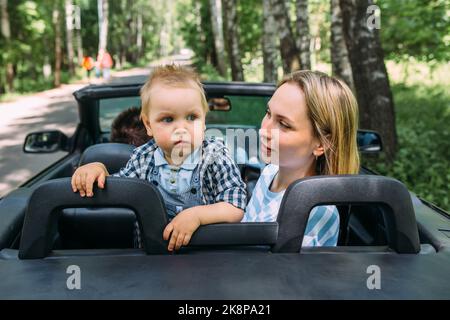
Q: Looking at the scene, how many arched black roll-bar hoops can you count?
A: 2